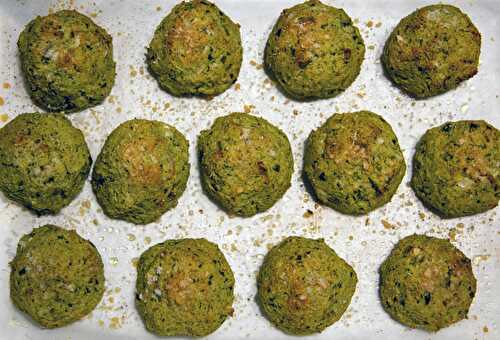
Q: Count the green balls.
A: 13